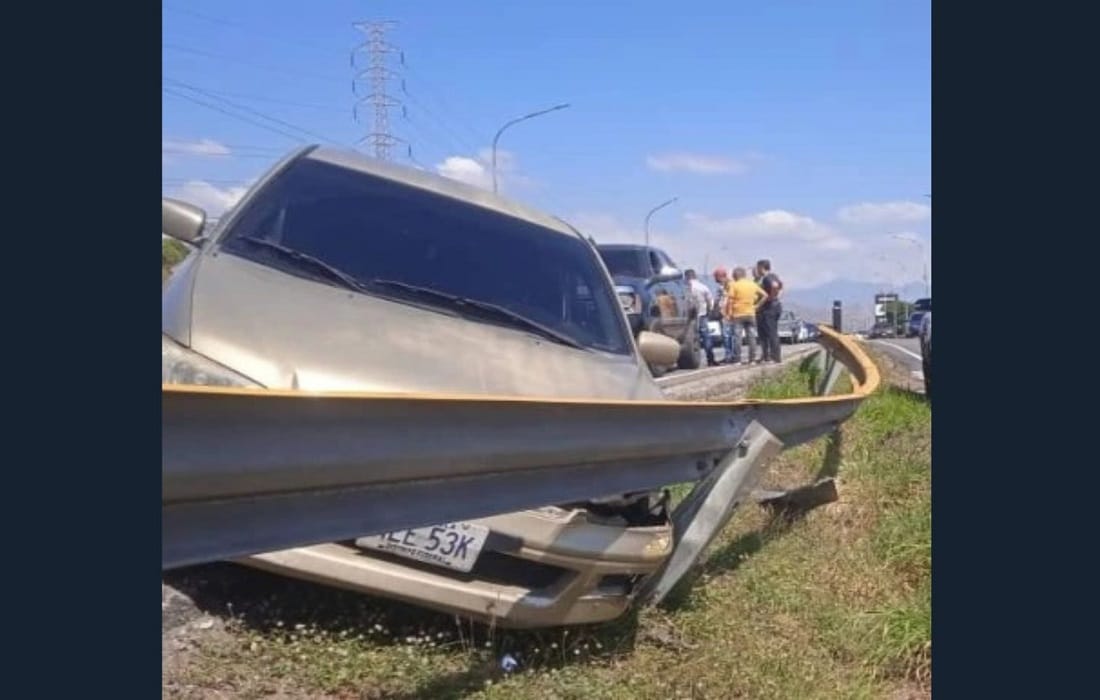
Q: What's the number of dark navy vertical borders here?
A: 2